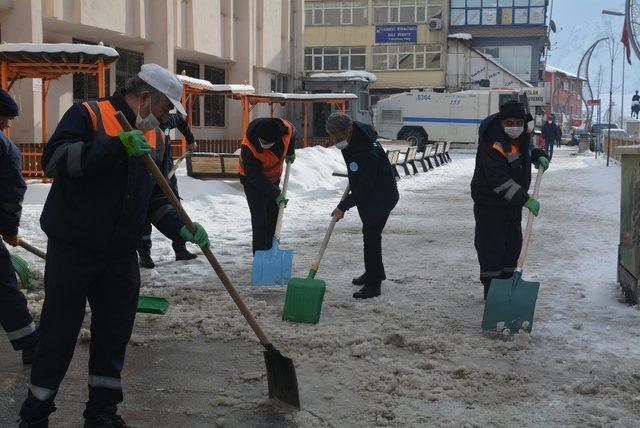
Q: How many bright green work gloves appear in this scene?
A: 6